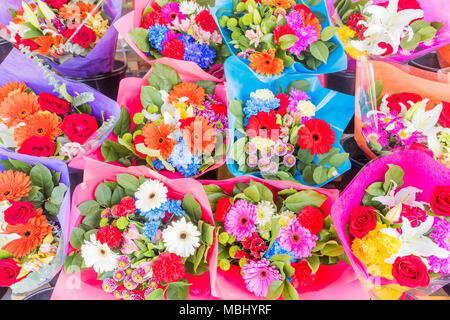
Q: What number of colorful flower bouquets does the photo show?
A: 12